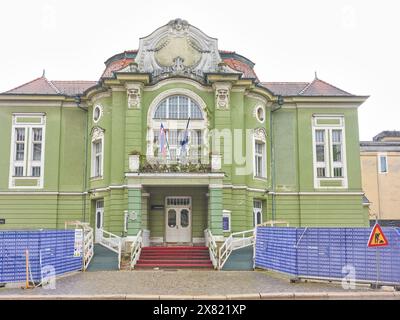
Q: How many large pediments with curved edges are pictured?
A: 1